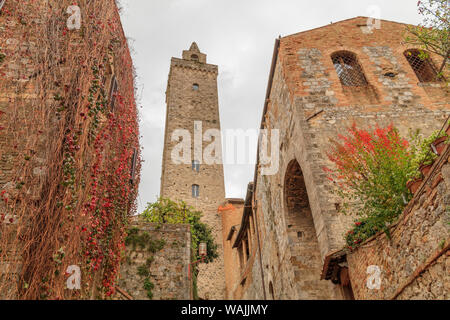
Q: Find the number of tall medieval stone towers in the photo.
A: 1